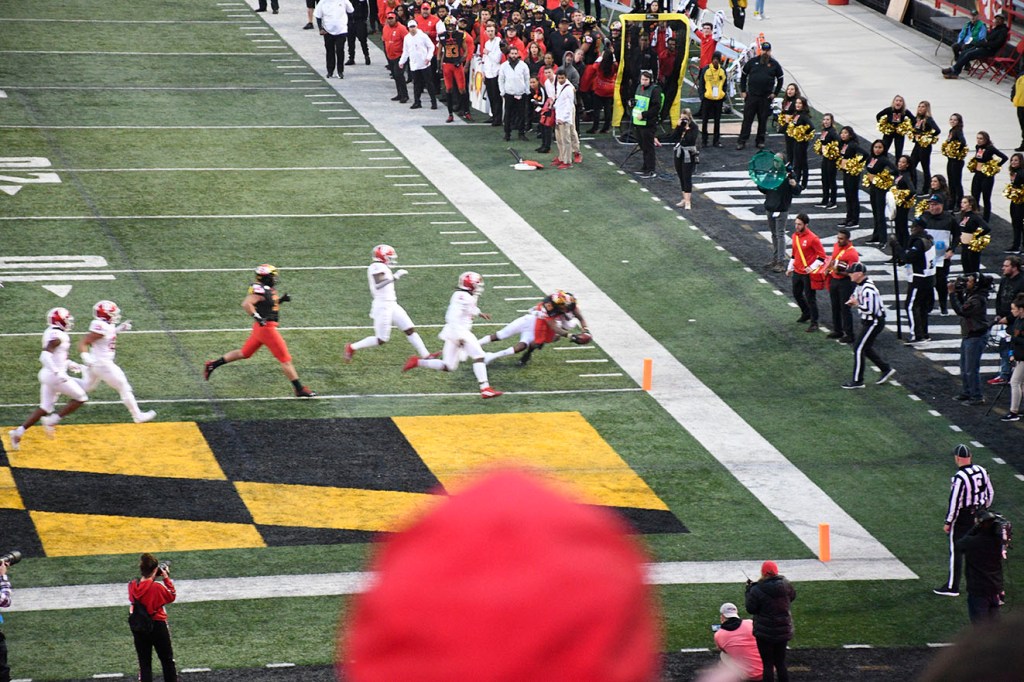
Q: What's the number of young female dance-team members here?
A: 13